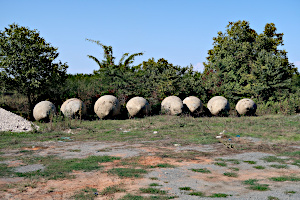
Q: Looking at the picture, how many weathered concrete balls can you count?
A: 8